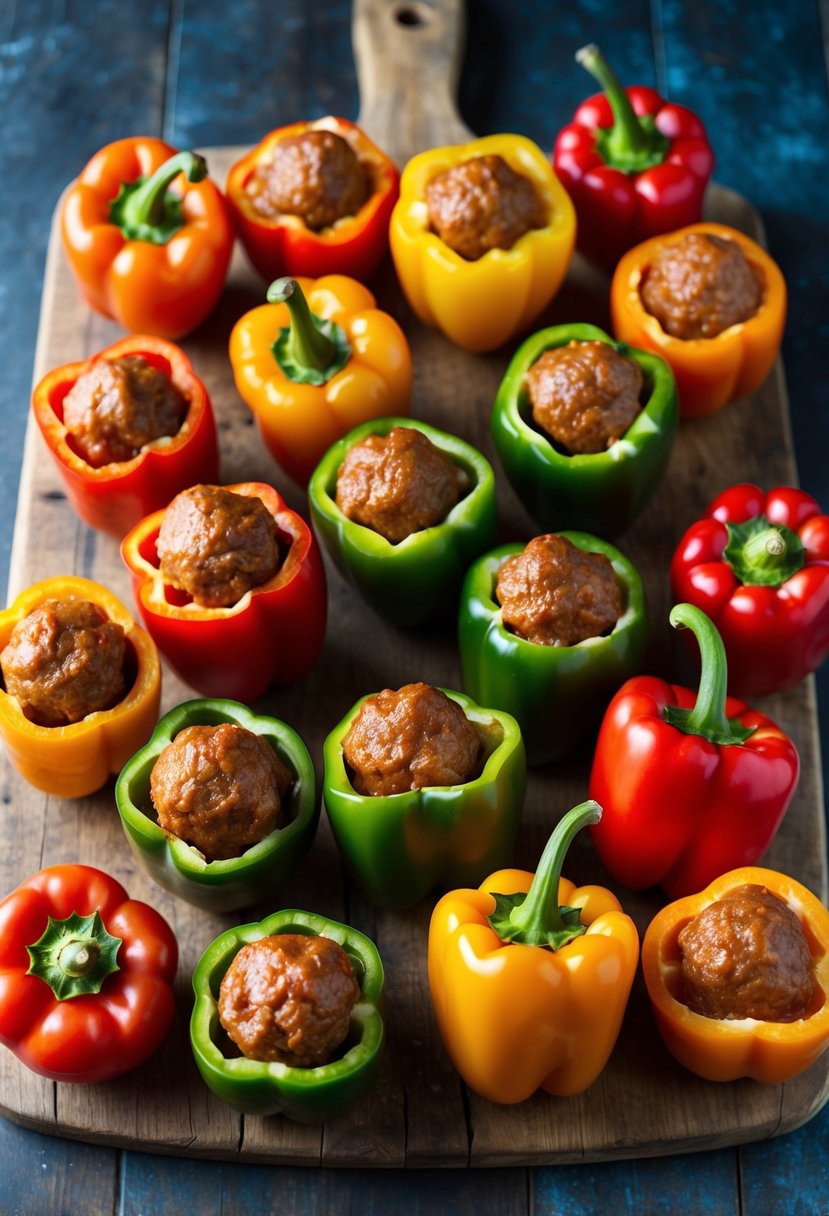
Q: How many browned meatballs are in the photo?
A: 13